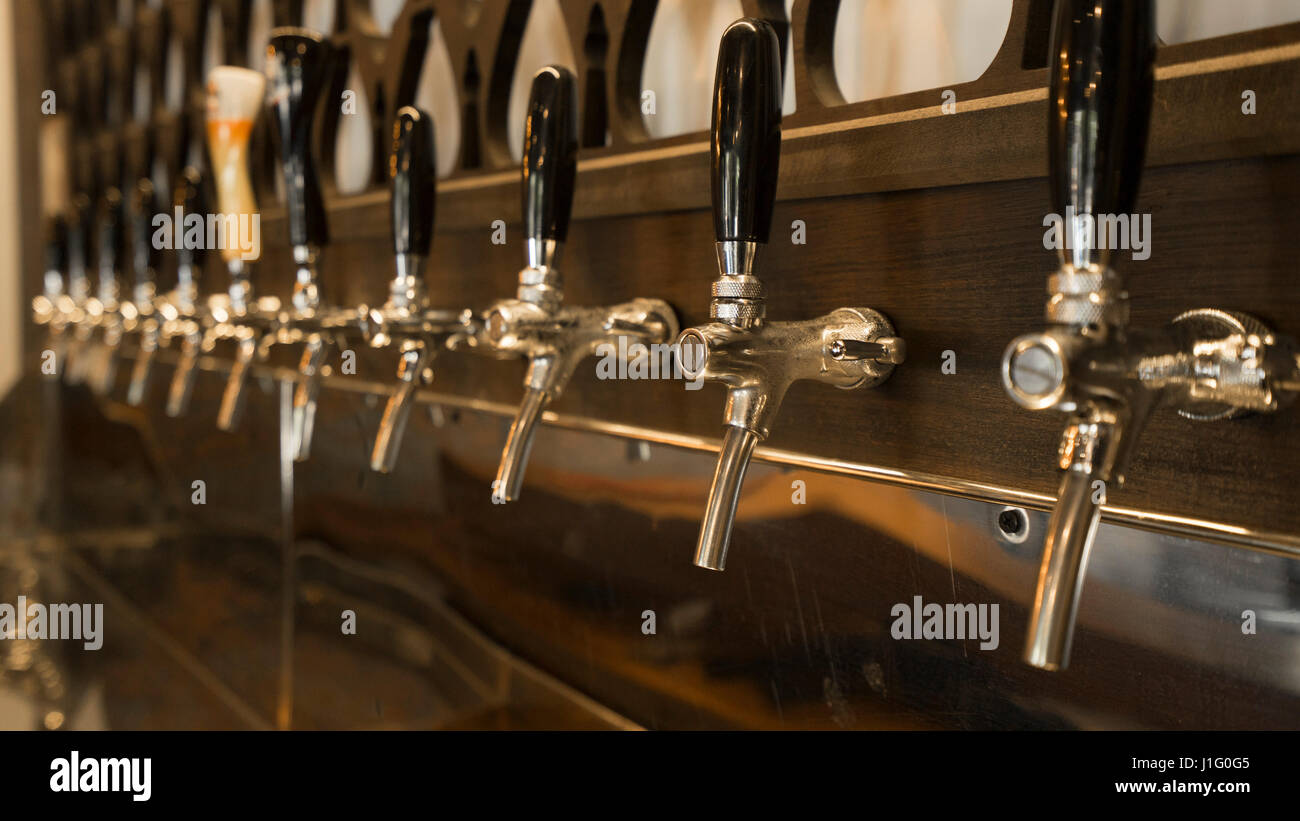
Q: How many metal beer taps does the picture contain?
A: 11